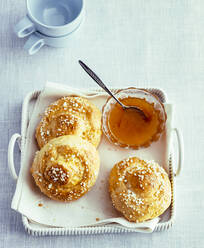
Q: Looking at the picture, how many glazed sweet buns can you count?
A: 3